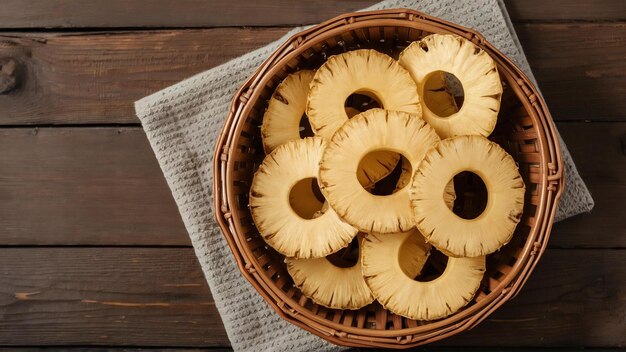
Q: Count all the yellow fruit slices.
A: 8